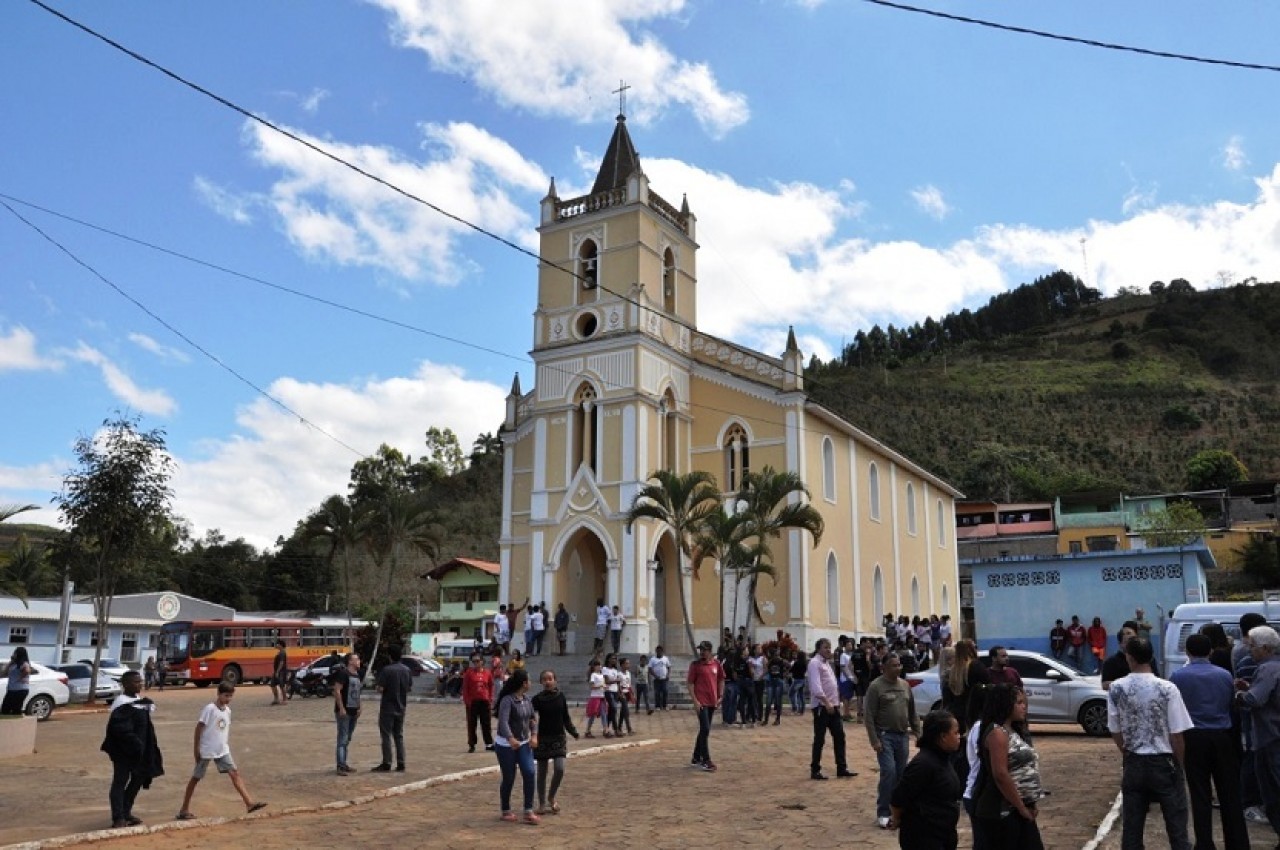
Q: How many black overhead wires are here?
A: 4